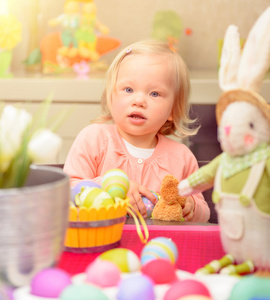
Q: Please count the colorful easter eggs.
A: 13